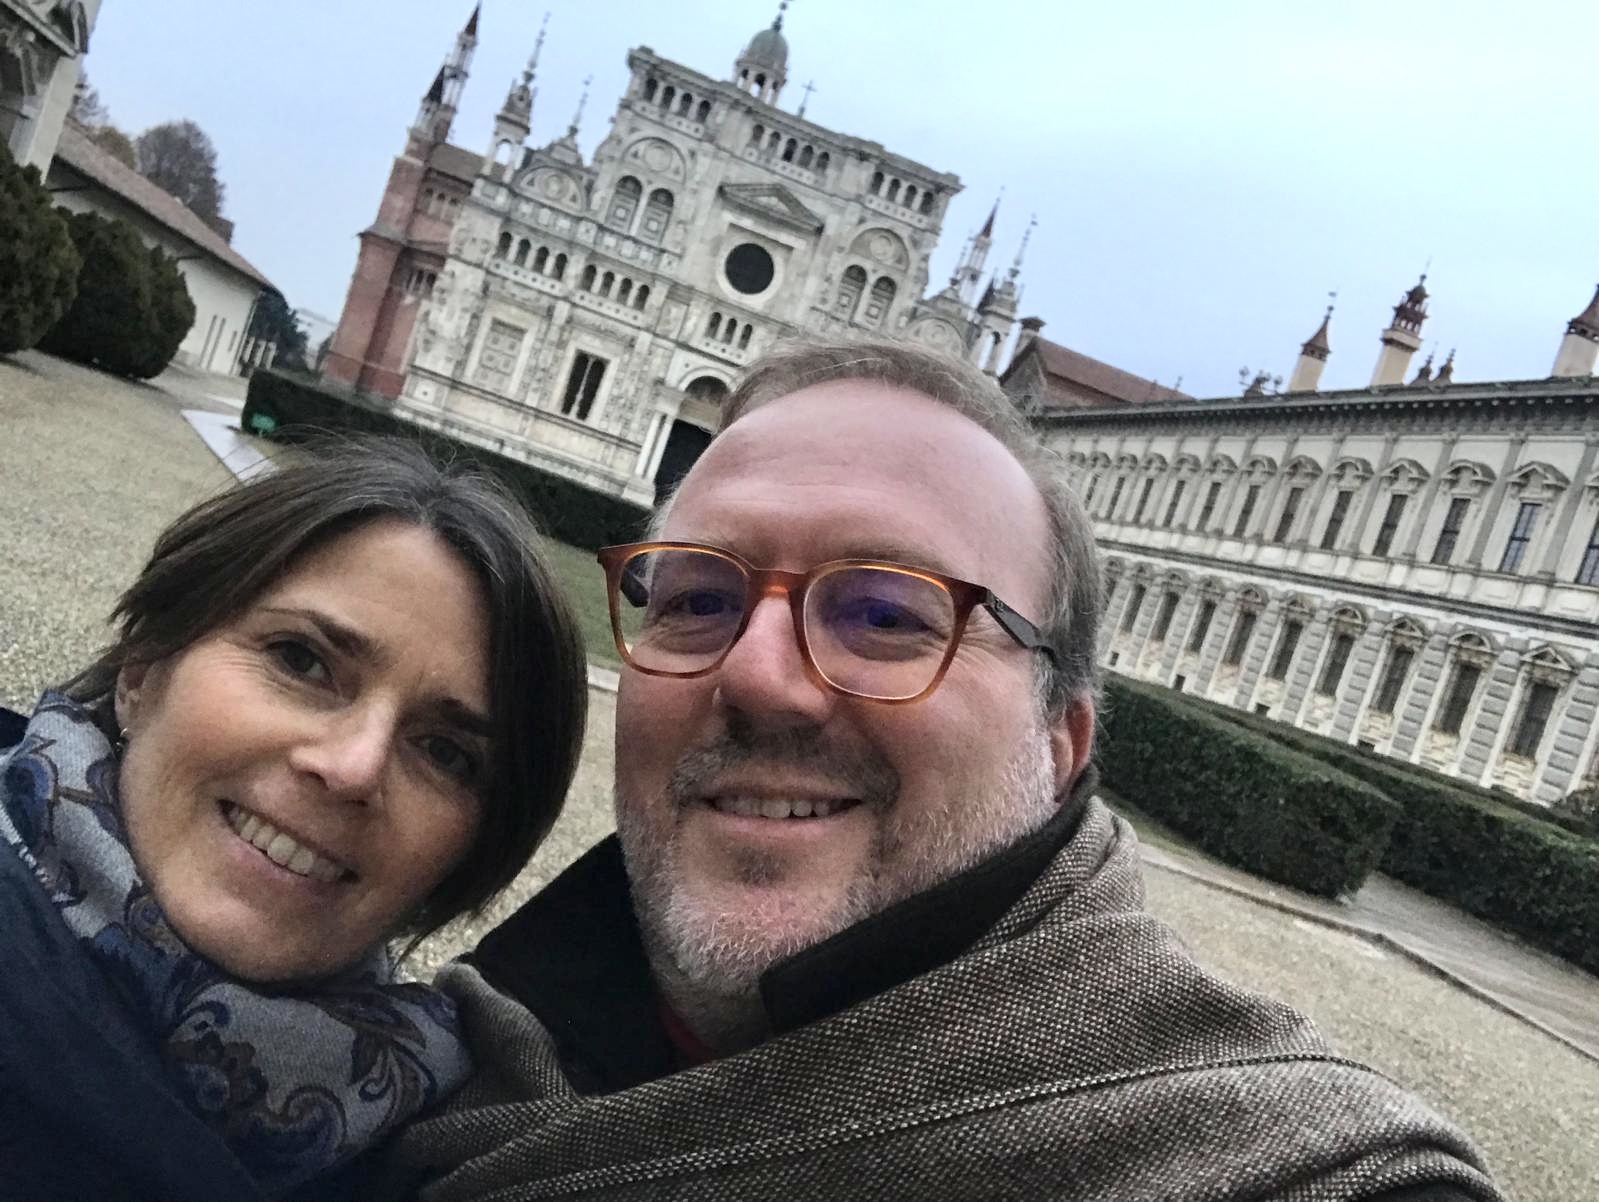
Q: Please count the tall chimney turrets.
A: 3